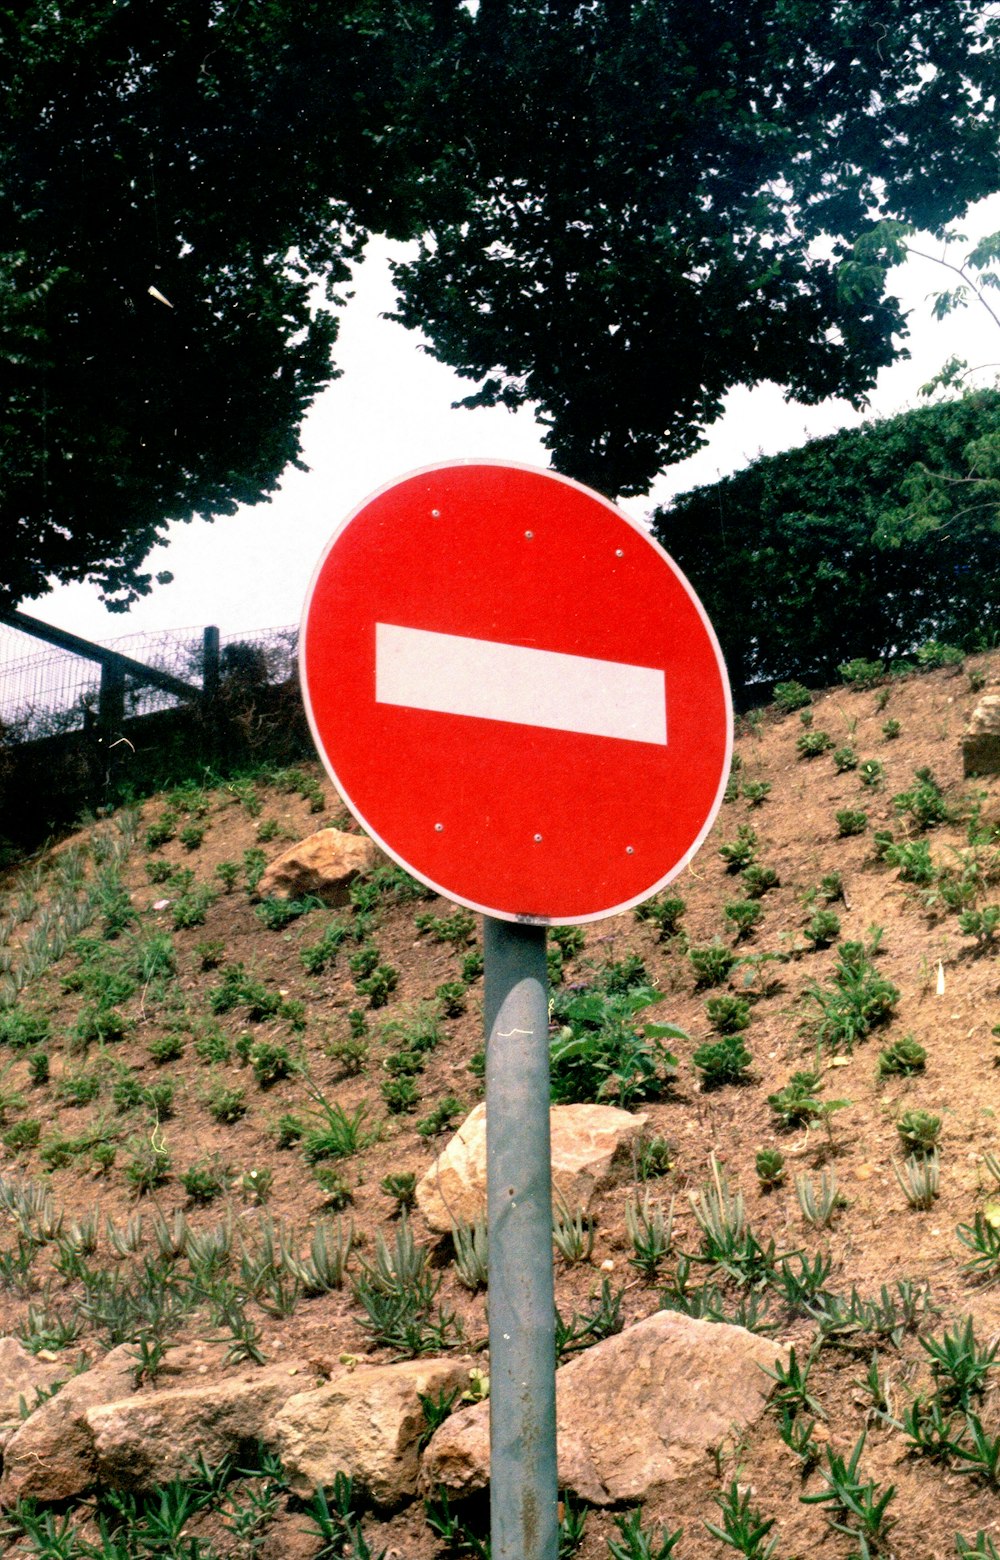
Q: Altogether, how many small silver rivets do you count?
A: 6